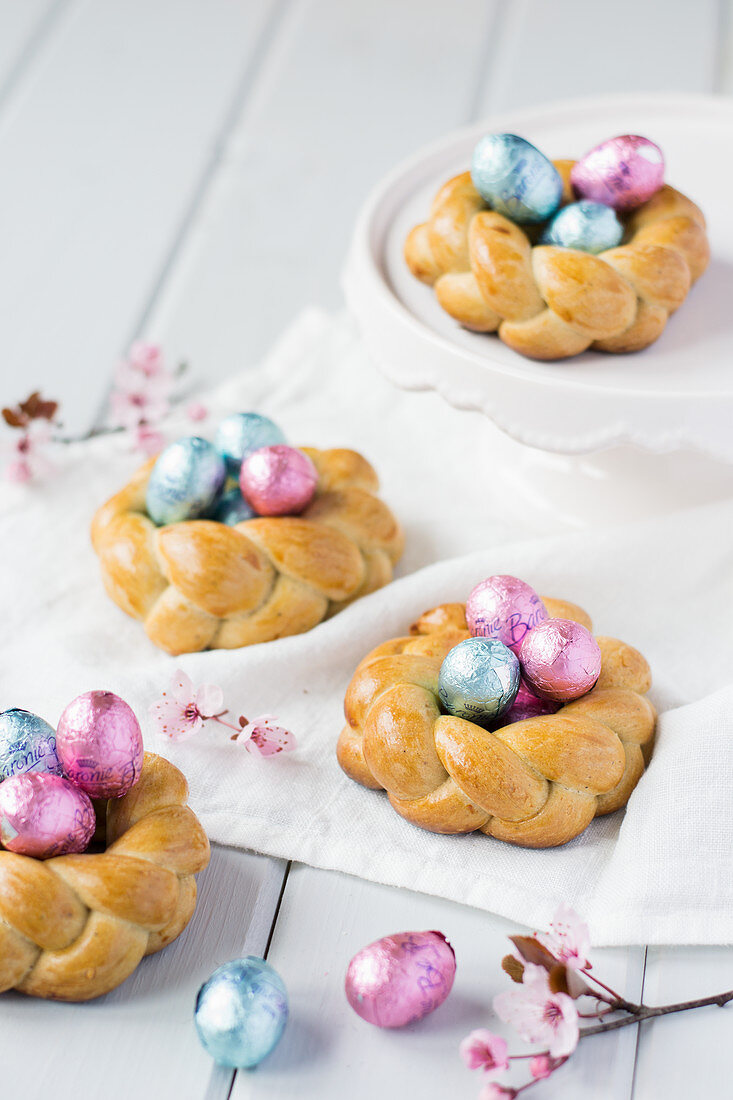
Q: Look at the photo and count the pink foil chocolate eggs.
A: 8